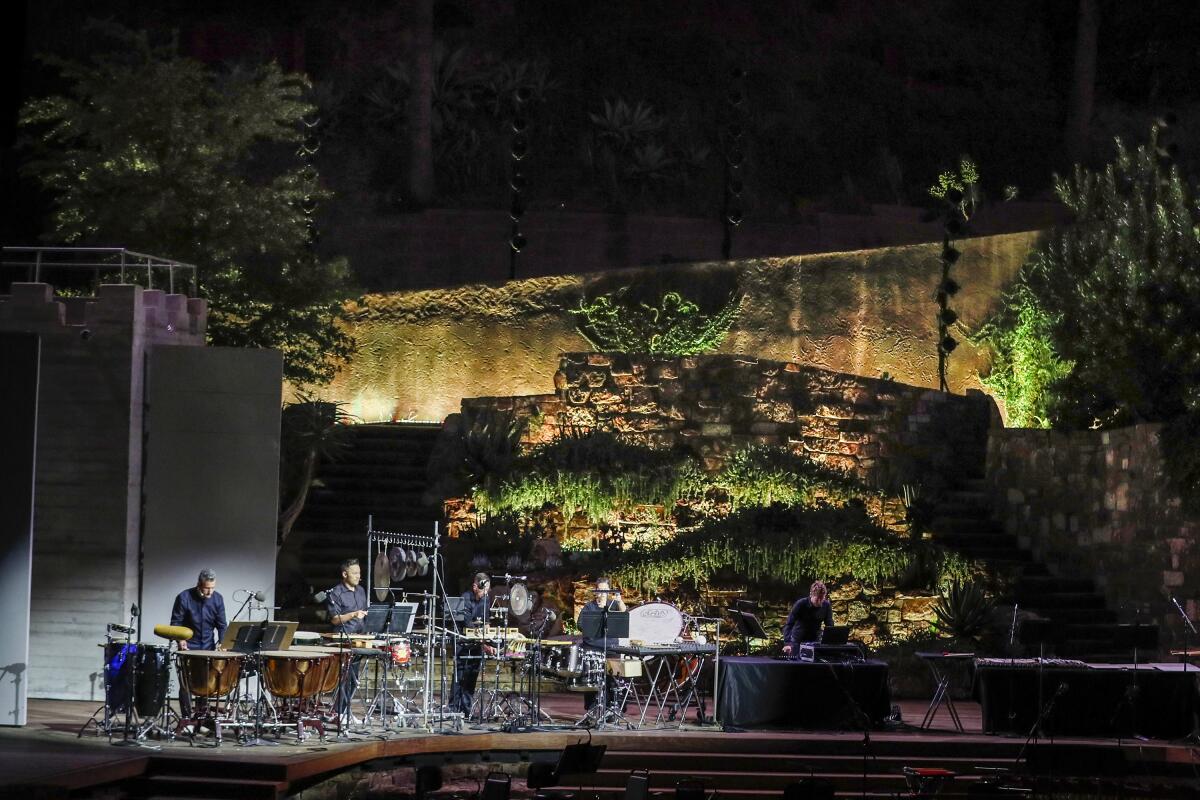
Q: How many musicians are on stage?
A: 5